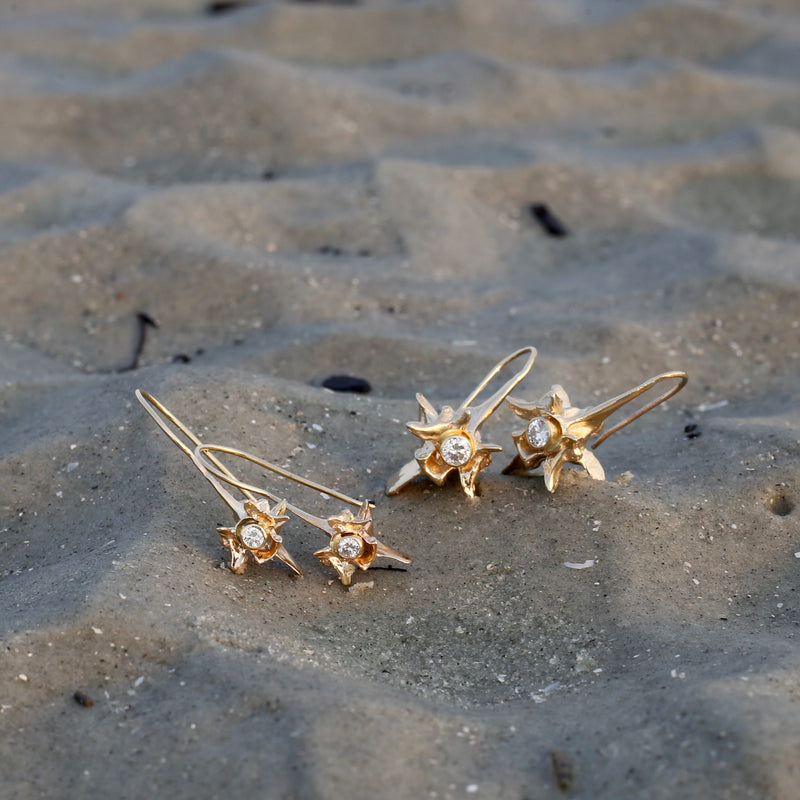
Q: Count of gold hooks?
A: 4